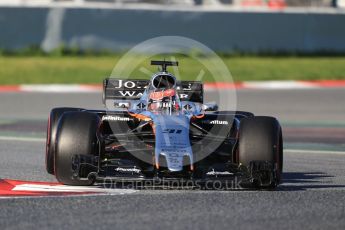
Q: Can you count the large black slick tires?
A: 4